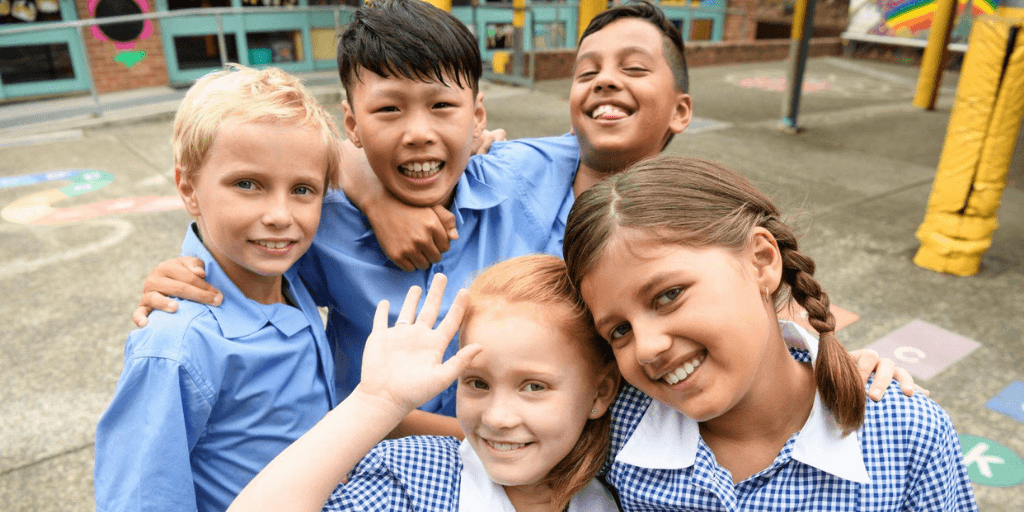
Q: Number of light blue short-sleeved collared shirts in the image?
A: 3